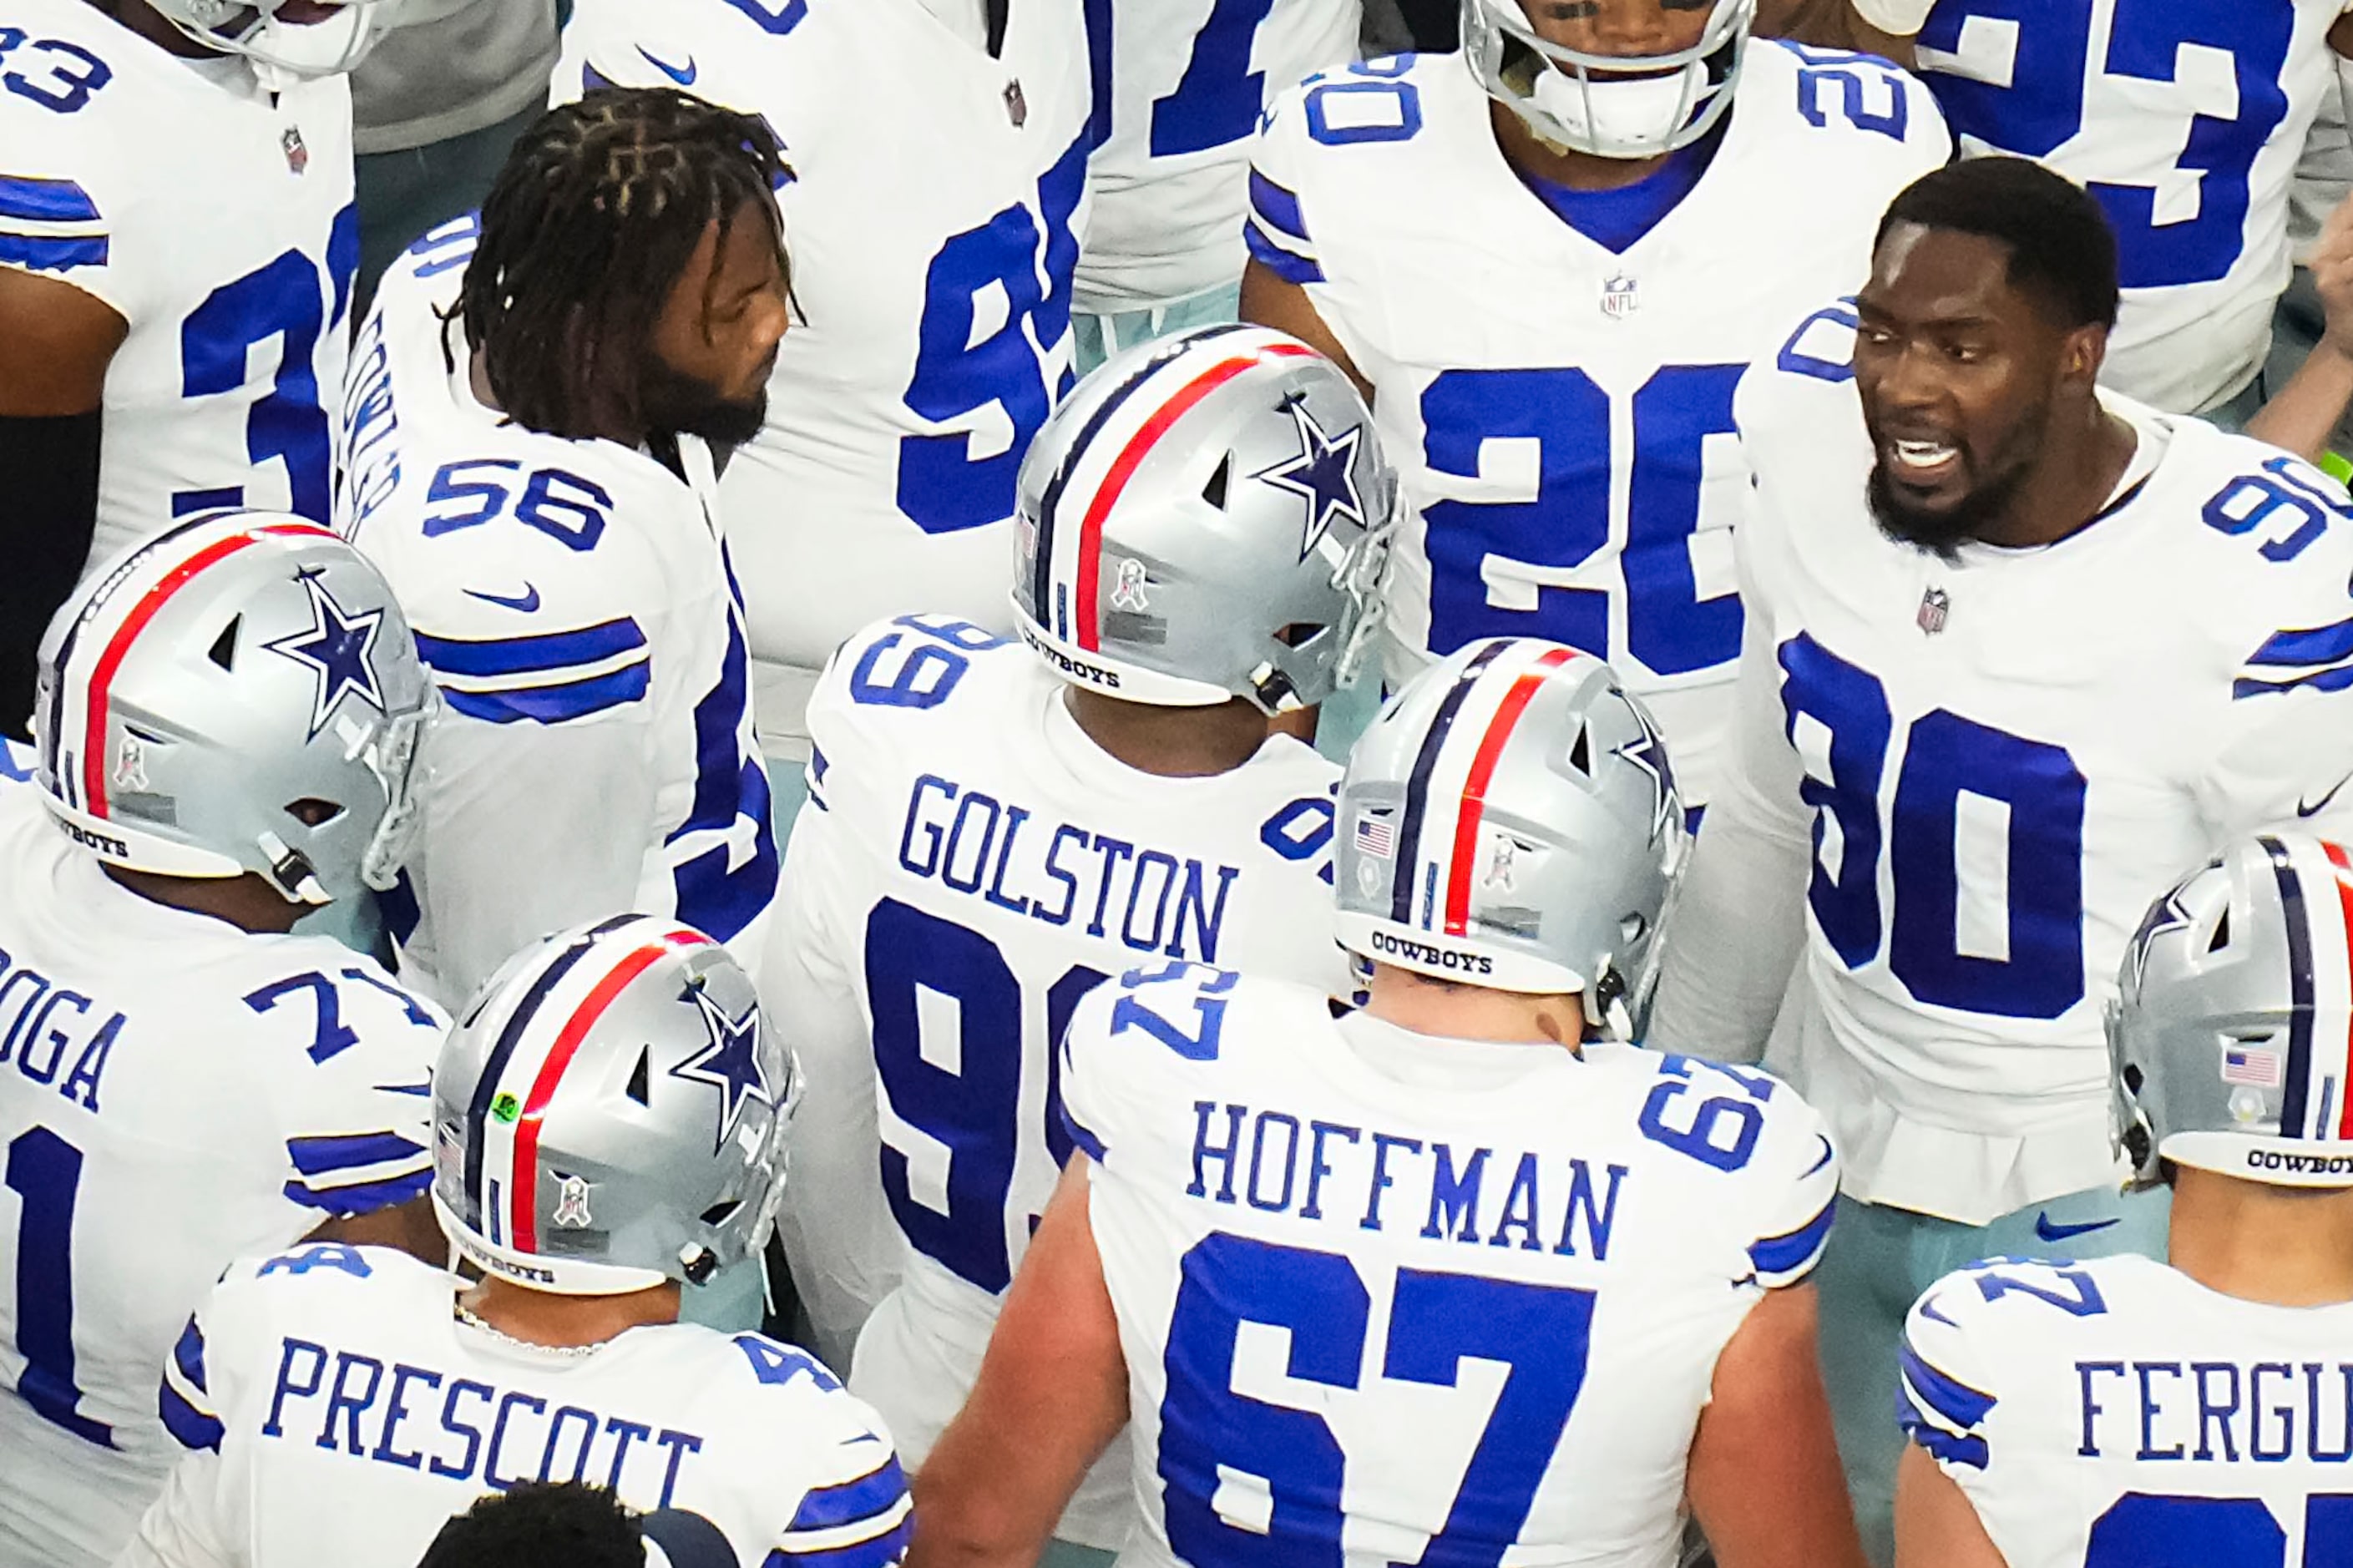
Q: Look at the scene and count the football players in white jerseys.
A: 12